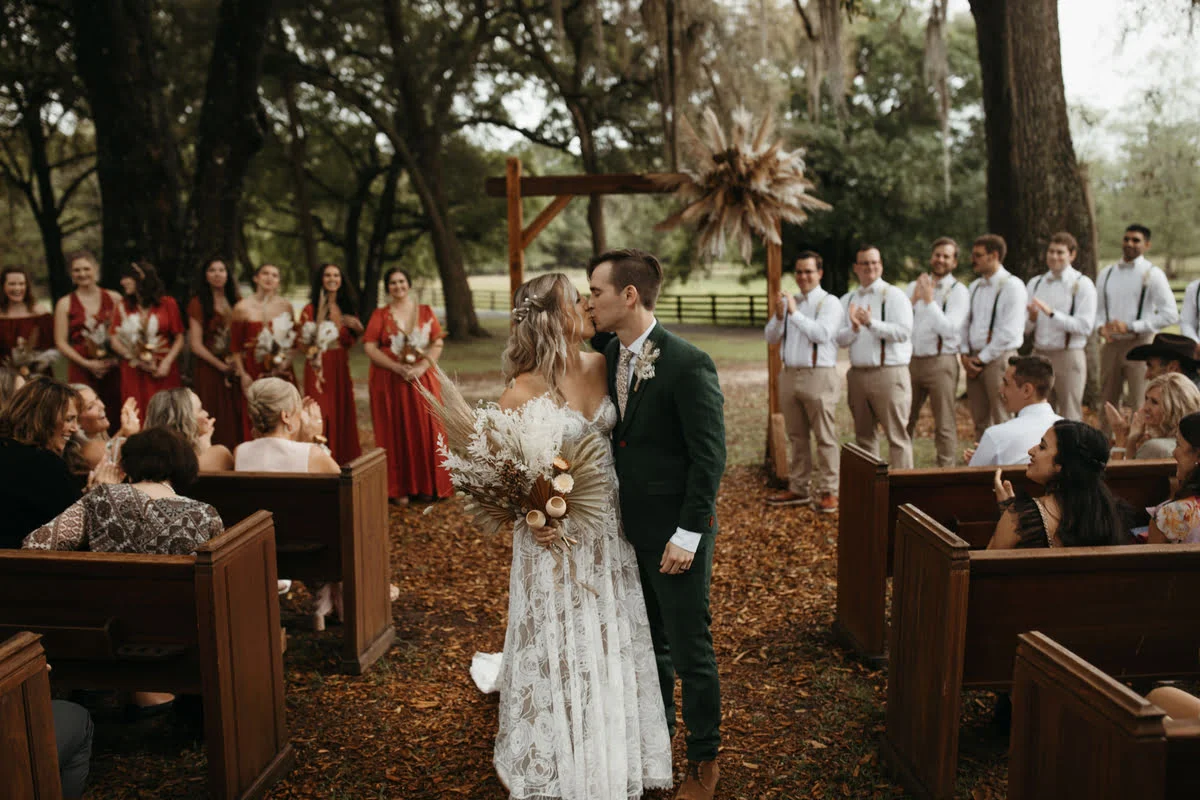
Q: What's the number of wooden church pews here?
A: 6